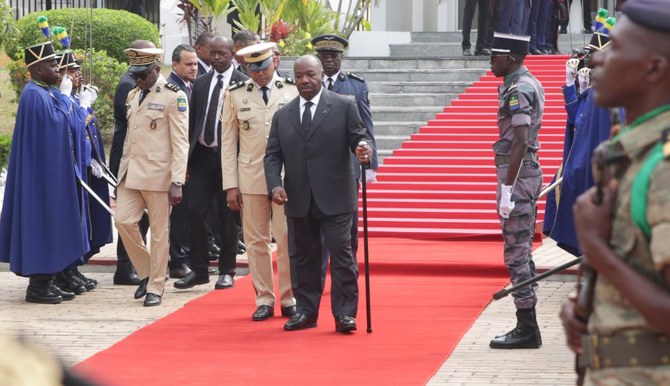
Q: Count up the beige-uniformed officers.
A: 2